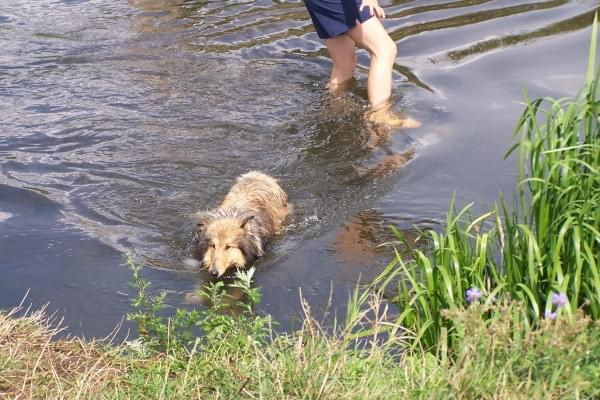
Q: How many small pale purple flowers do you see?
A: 3